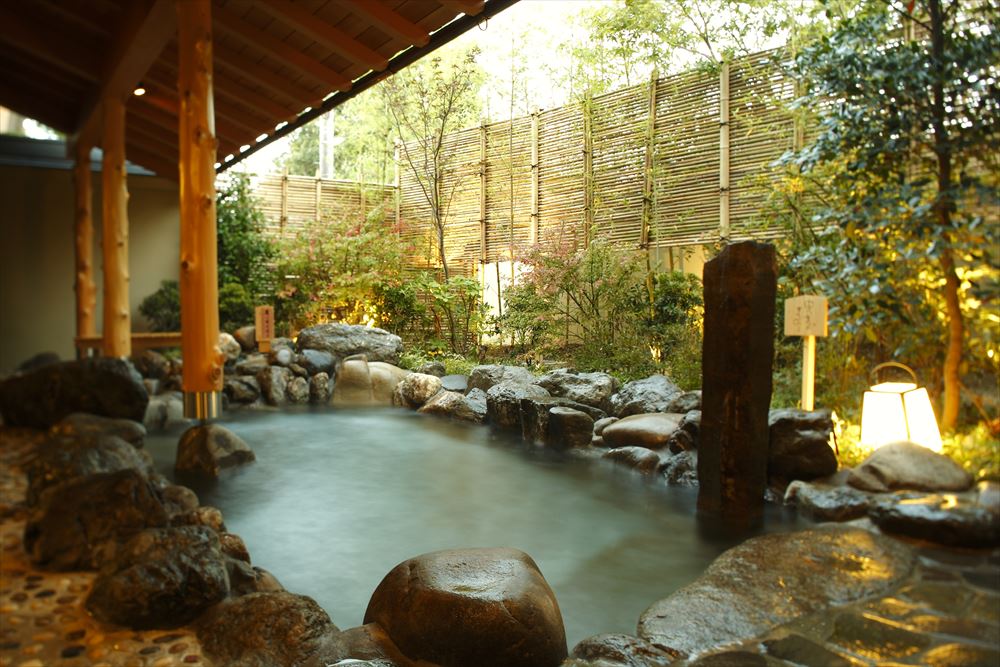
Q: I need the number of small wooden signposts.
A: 2